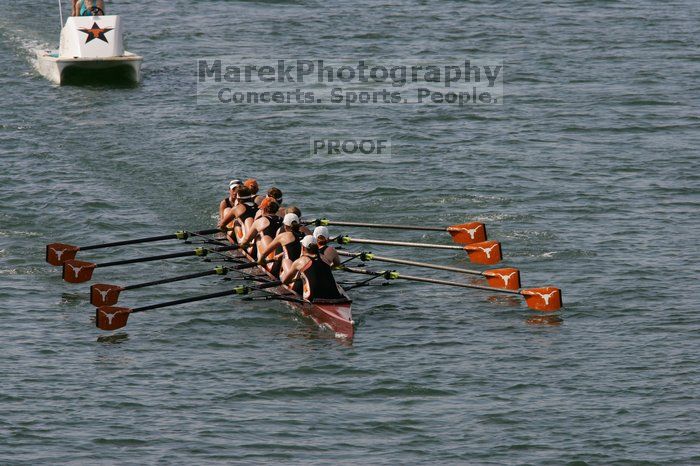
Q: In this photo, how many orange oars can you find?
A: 8